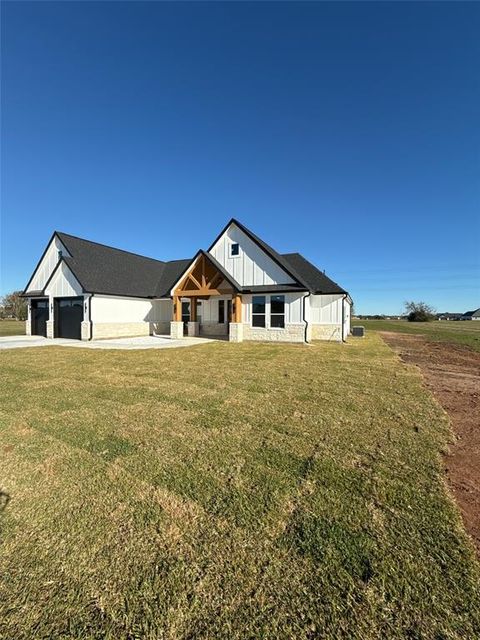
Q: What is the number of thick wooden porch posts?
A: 3